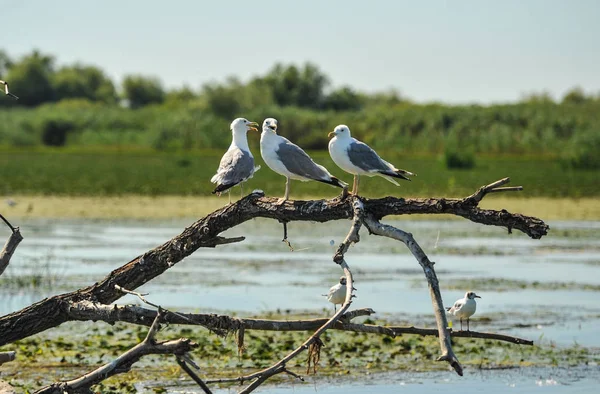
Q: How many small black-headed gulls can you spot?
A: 2